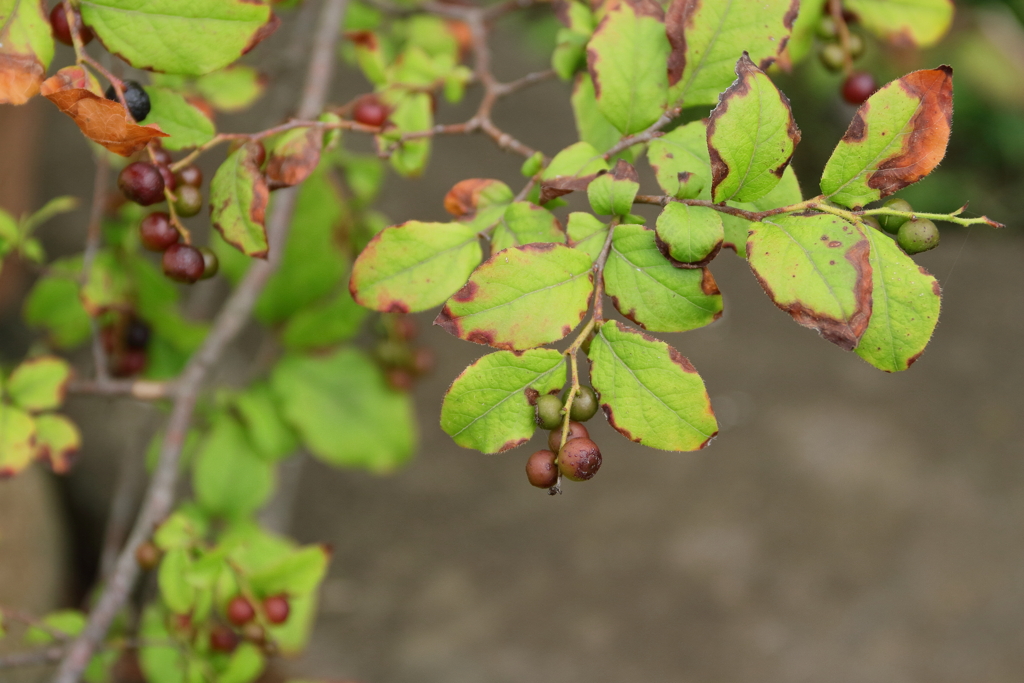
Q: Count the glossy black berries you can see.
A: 1